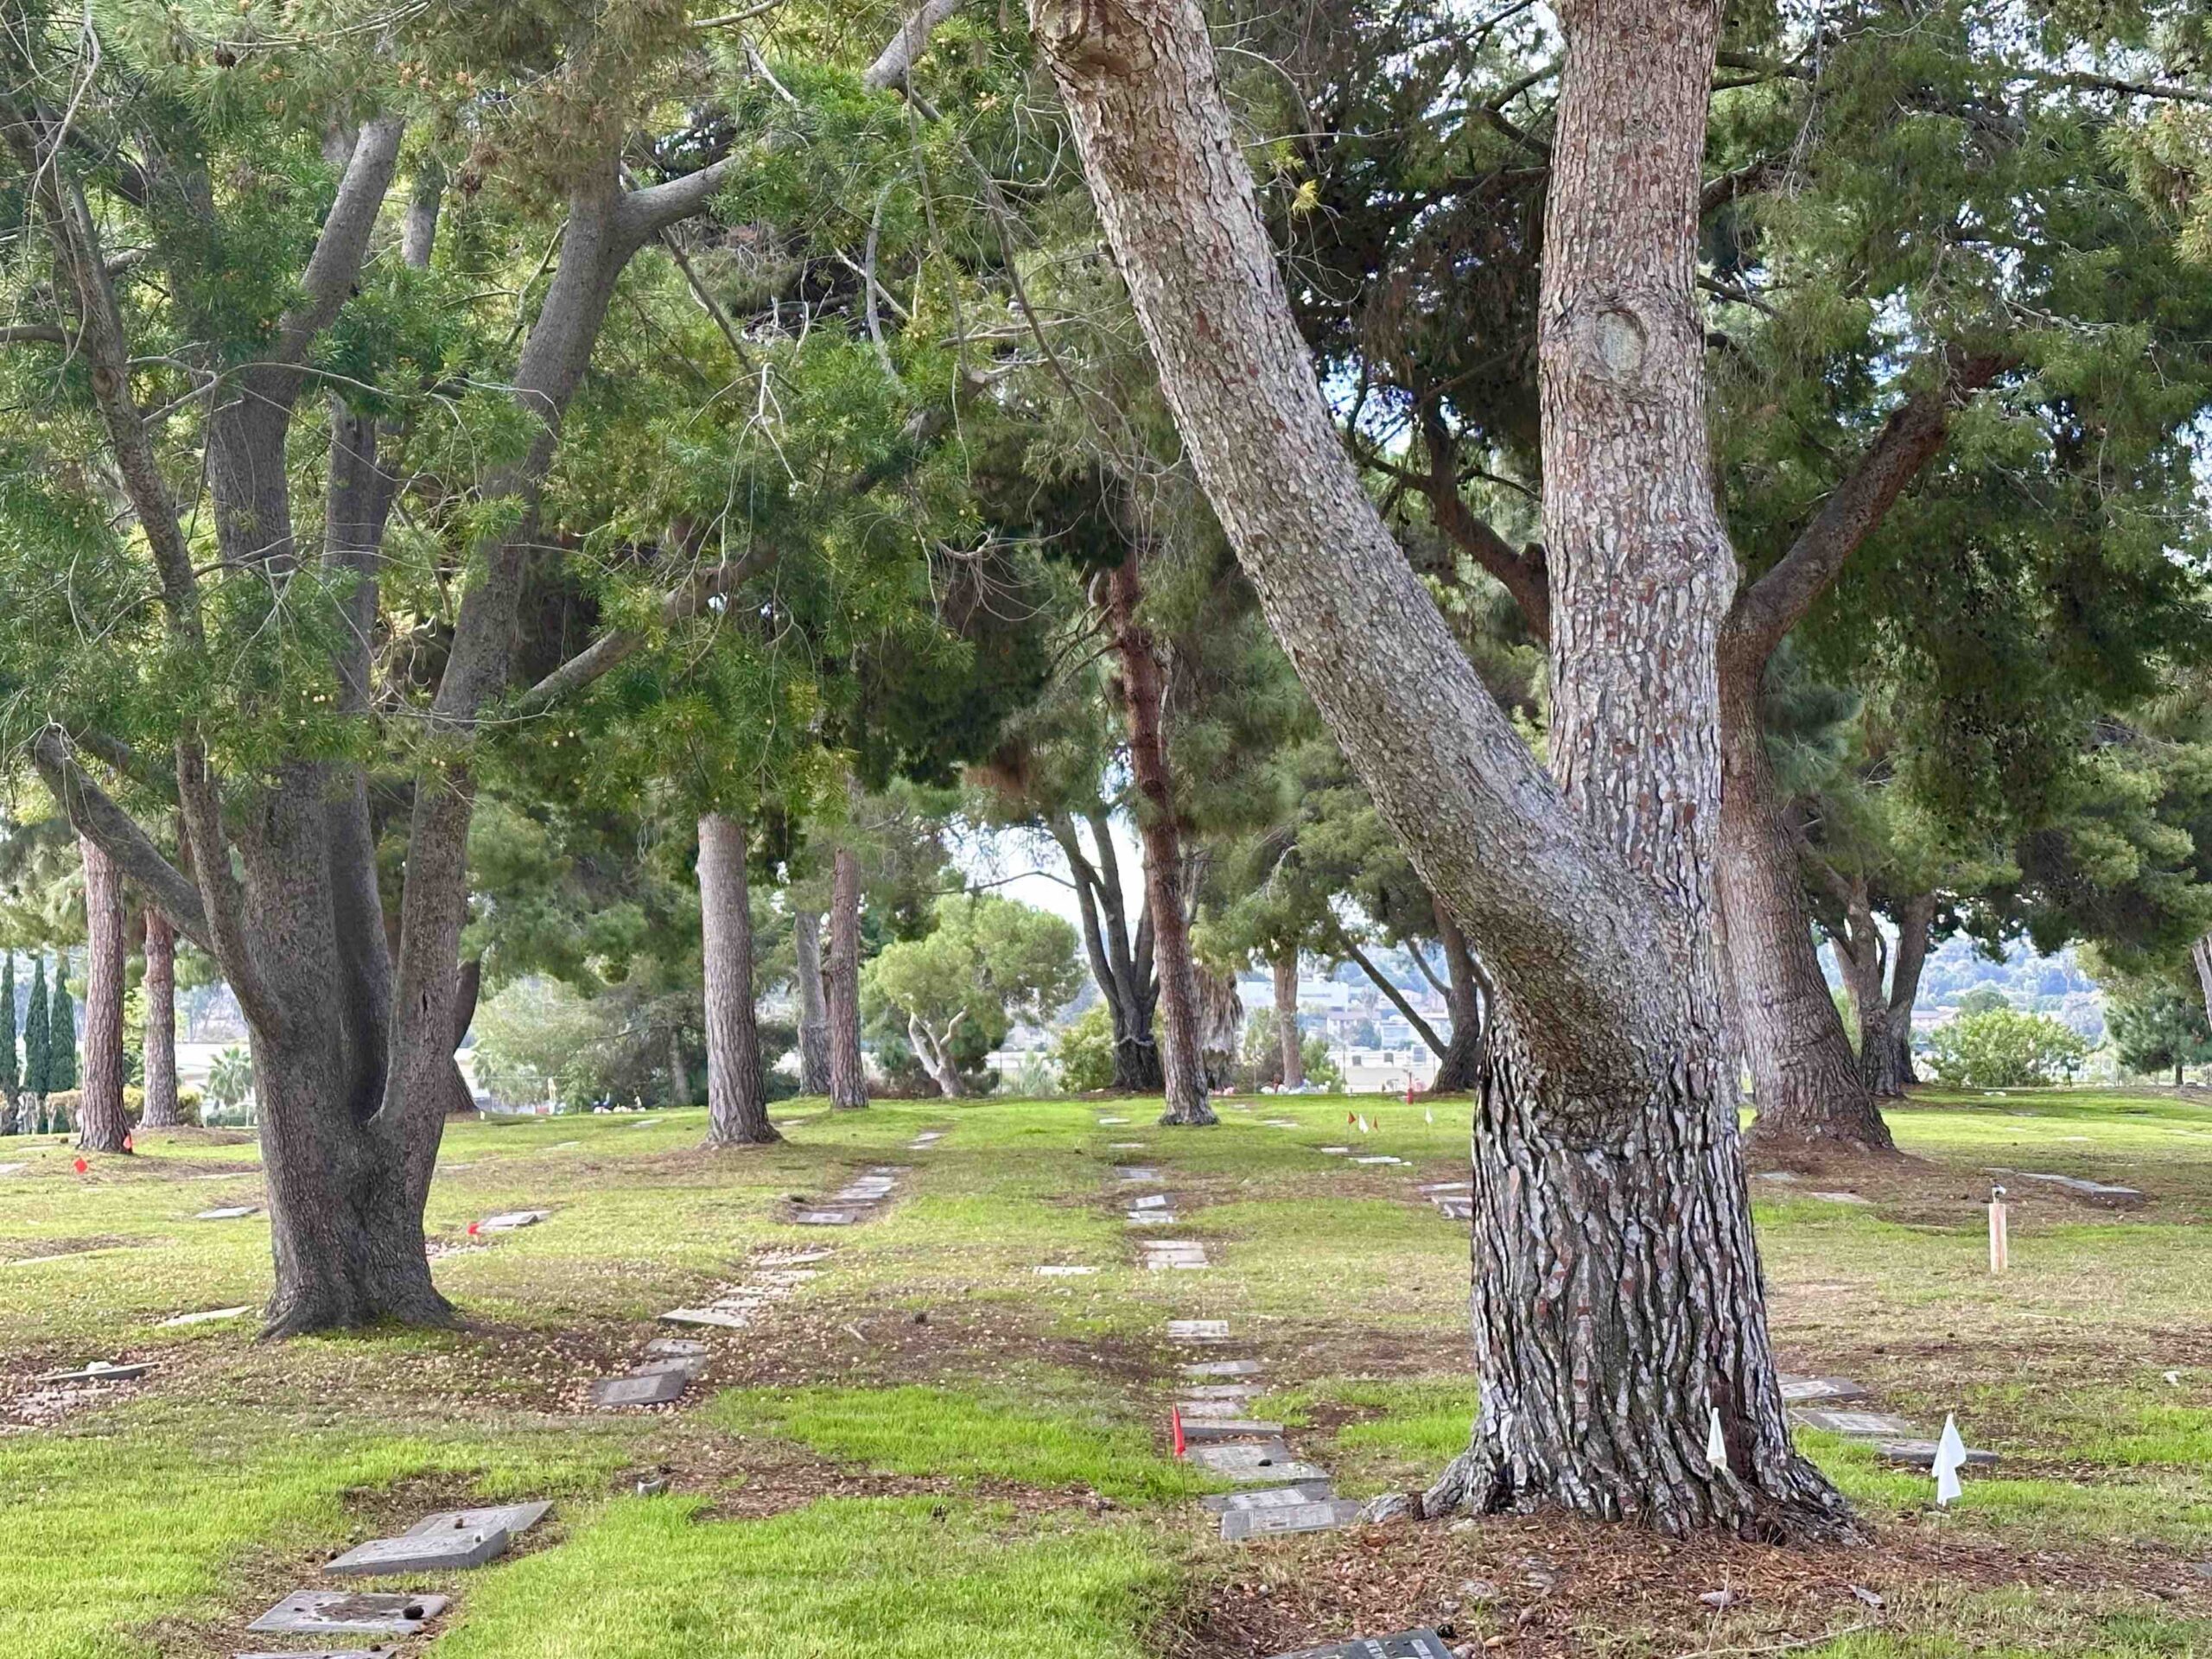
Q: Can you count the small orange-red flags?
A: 6